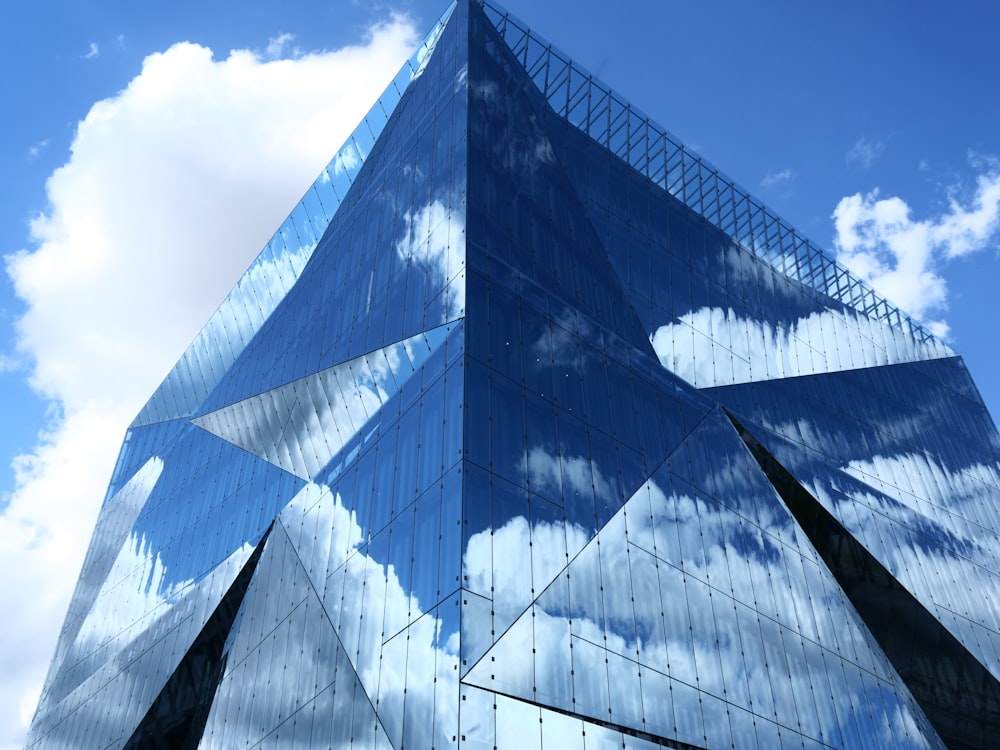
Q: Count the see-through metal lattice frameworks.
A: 1